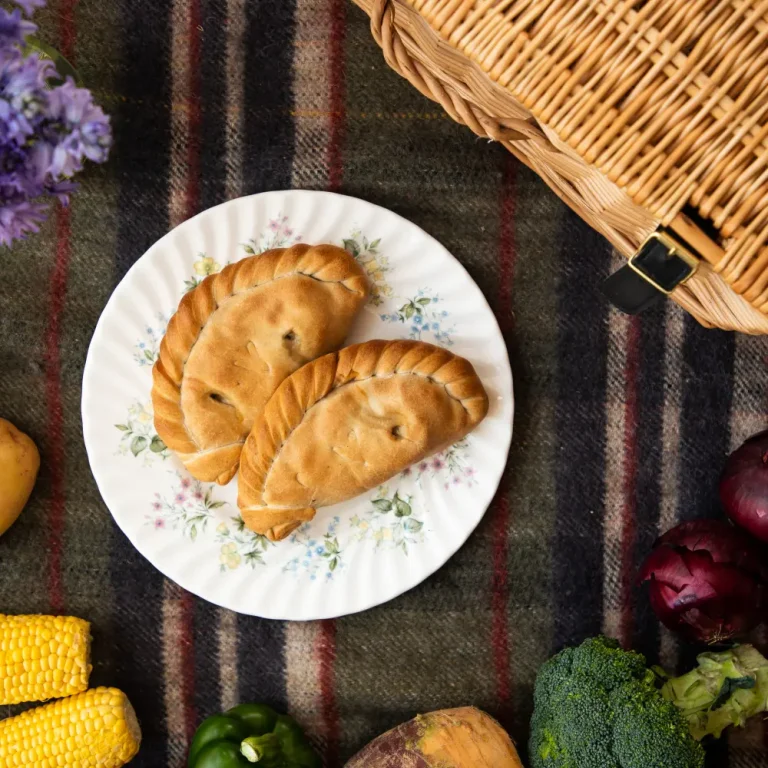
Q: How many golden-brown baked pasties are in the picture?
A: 2